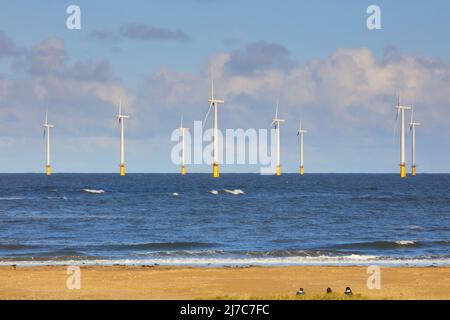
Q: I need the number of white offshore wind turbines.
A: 8